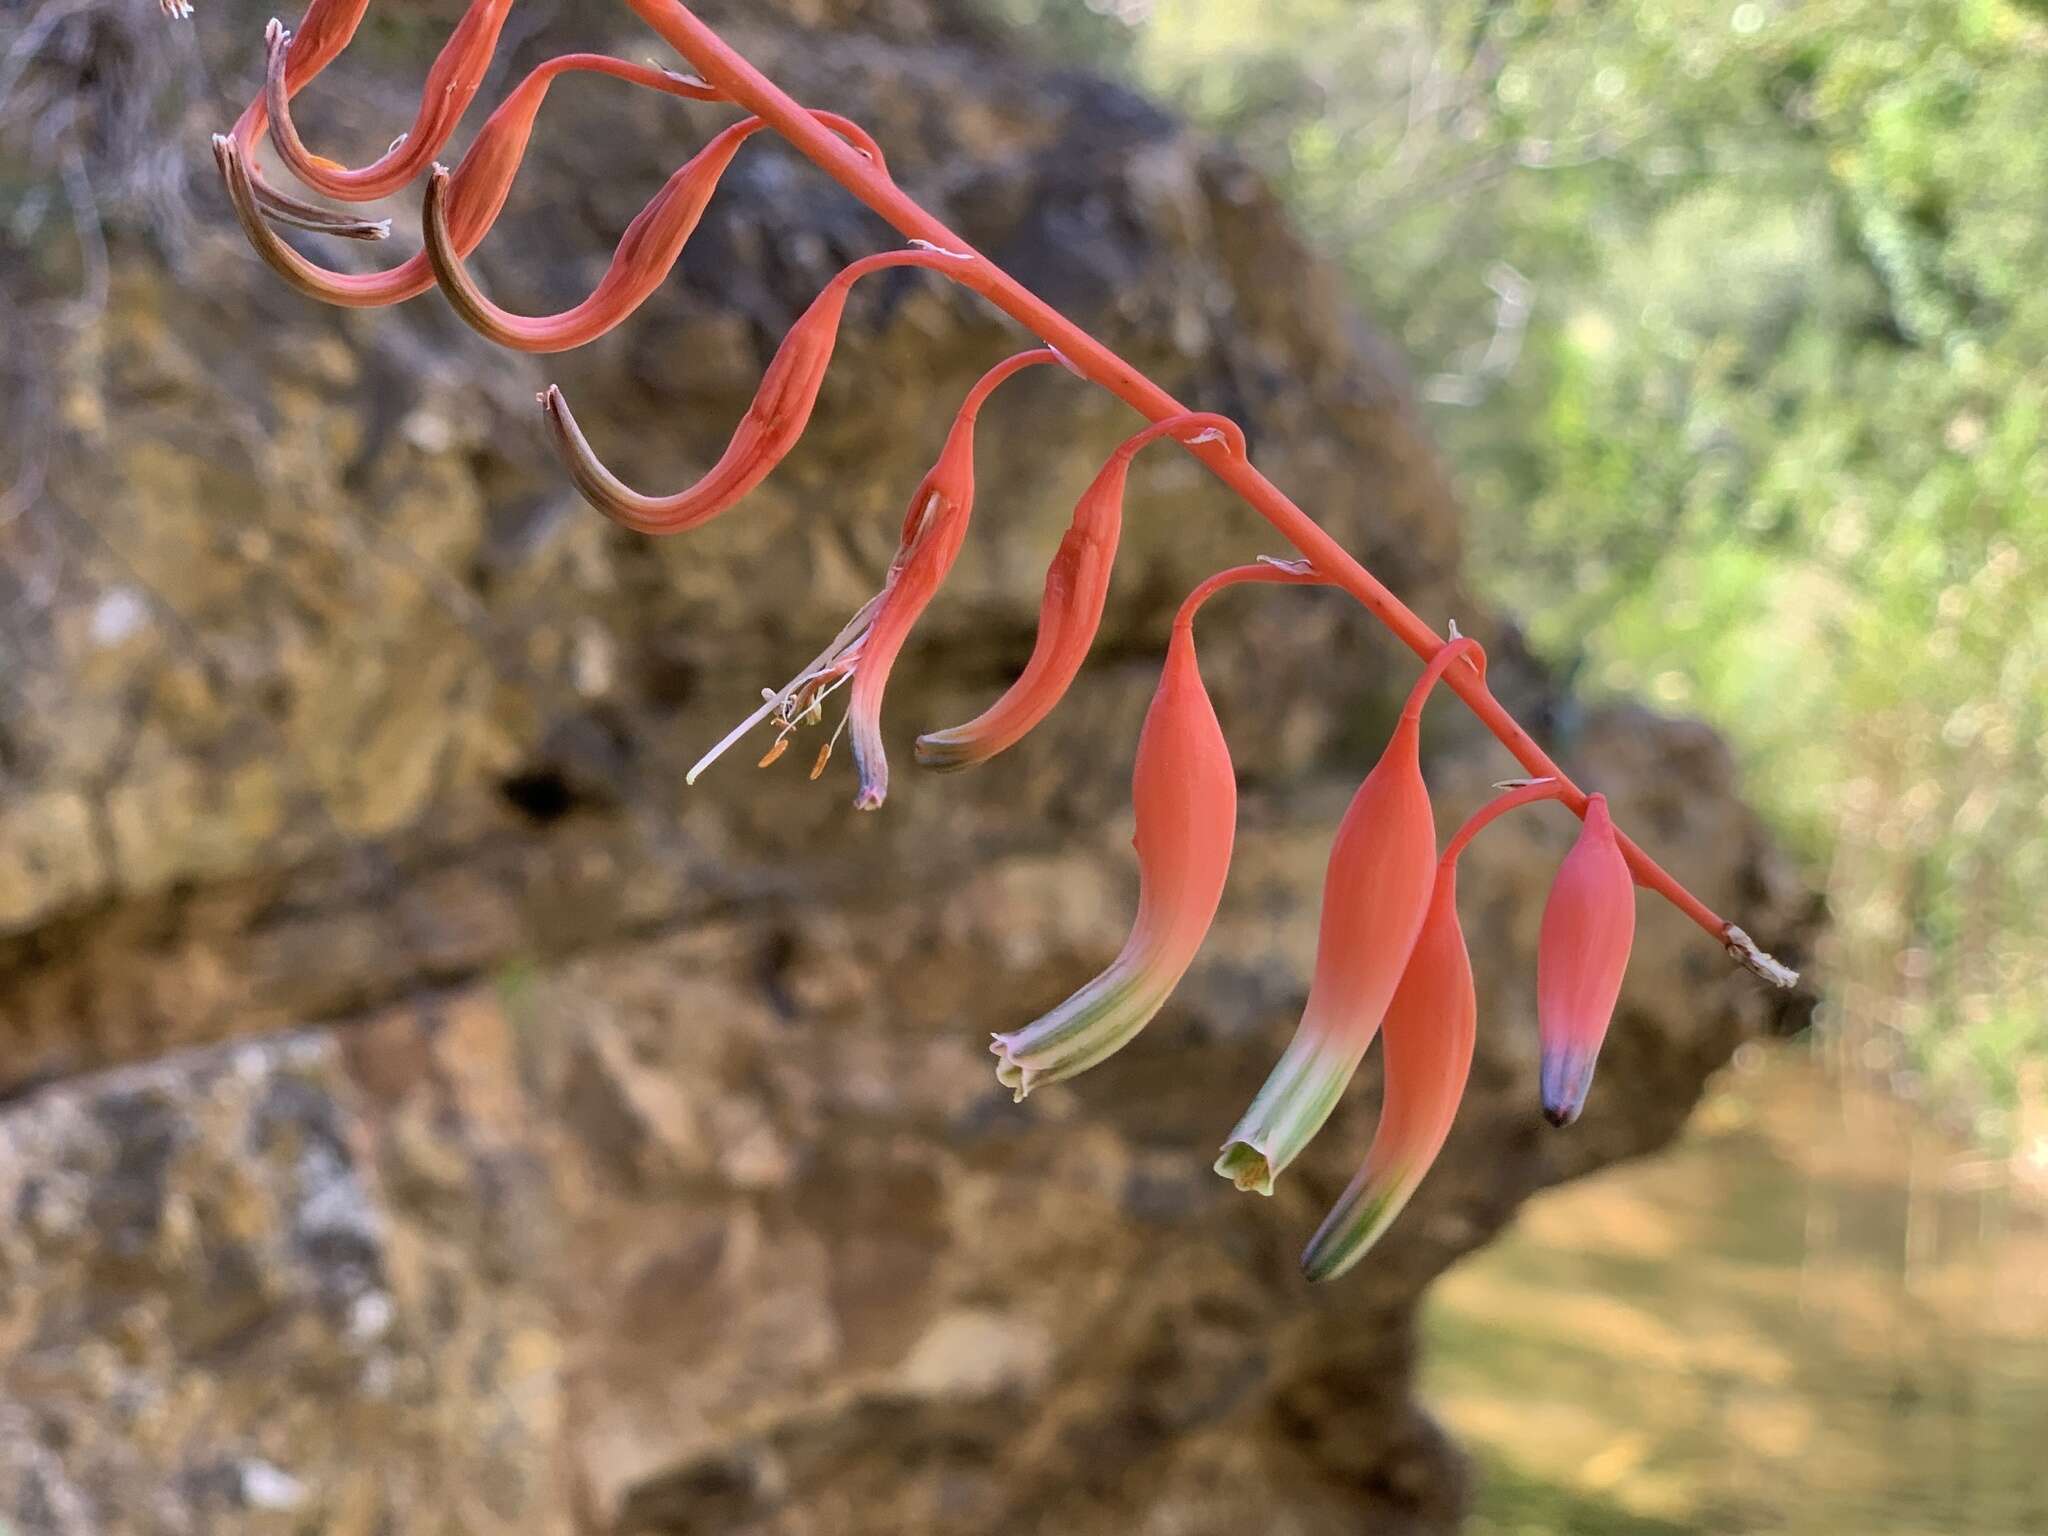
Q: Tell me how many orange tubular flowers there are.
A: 11